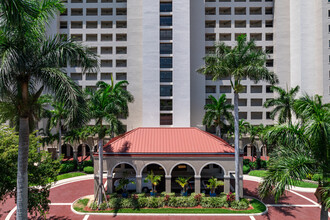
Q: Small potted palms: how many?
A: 4